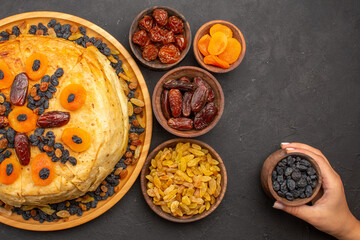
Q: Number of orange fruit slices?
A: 12